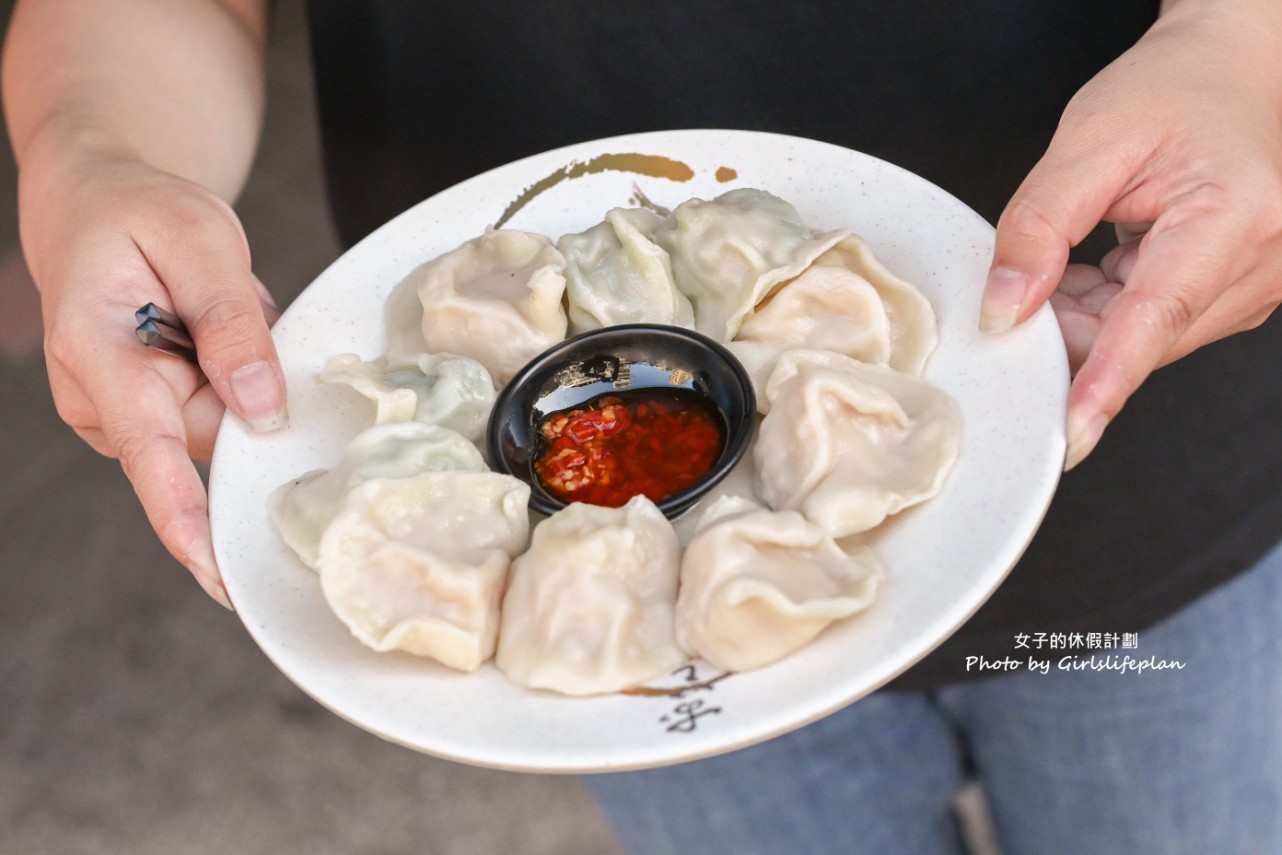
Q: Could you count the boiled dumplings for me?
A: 10